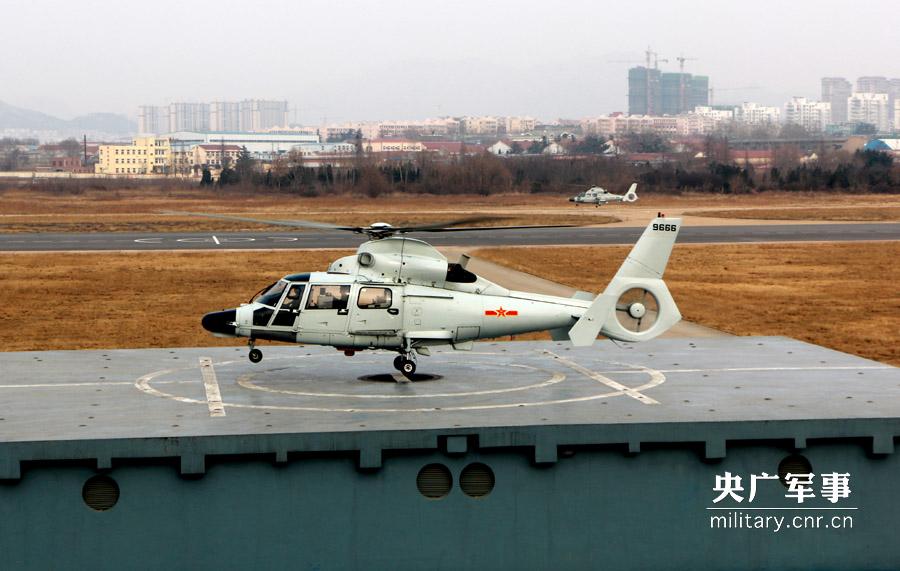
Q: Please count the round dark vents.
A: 4